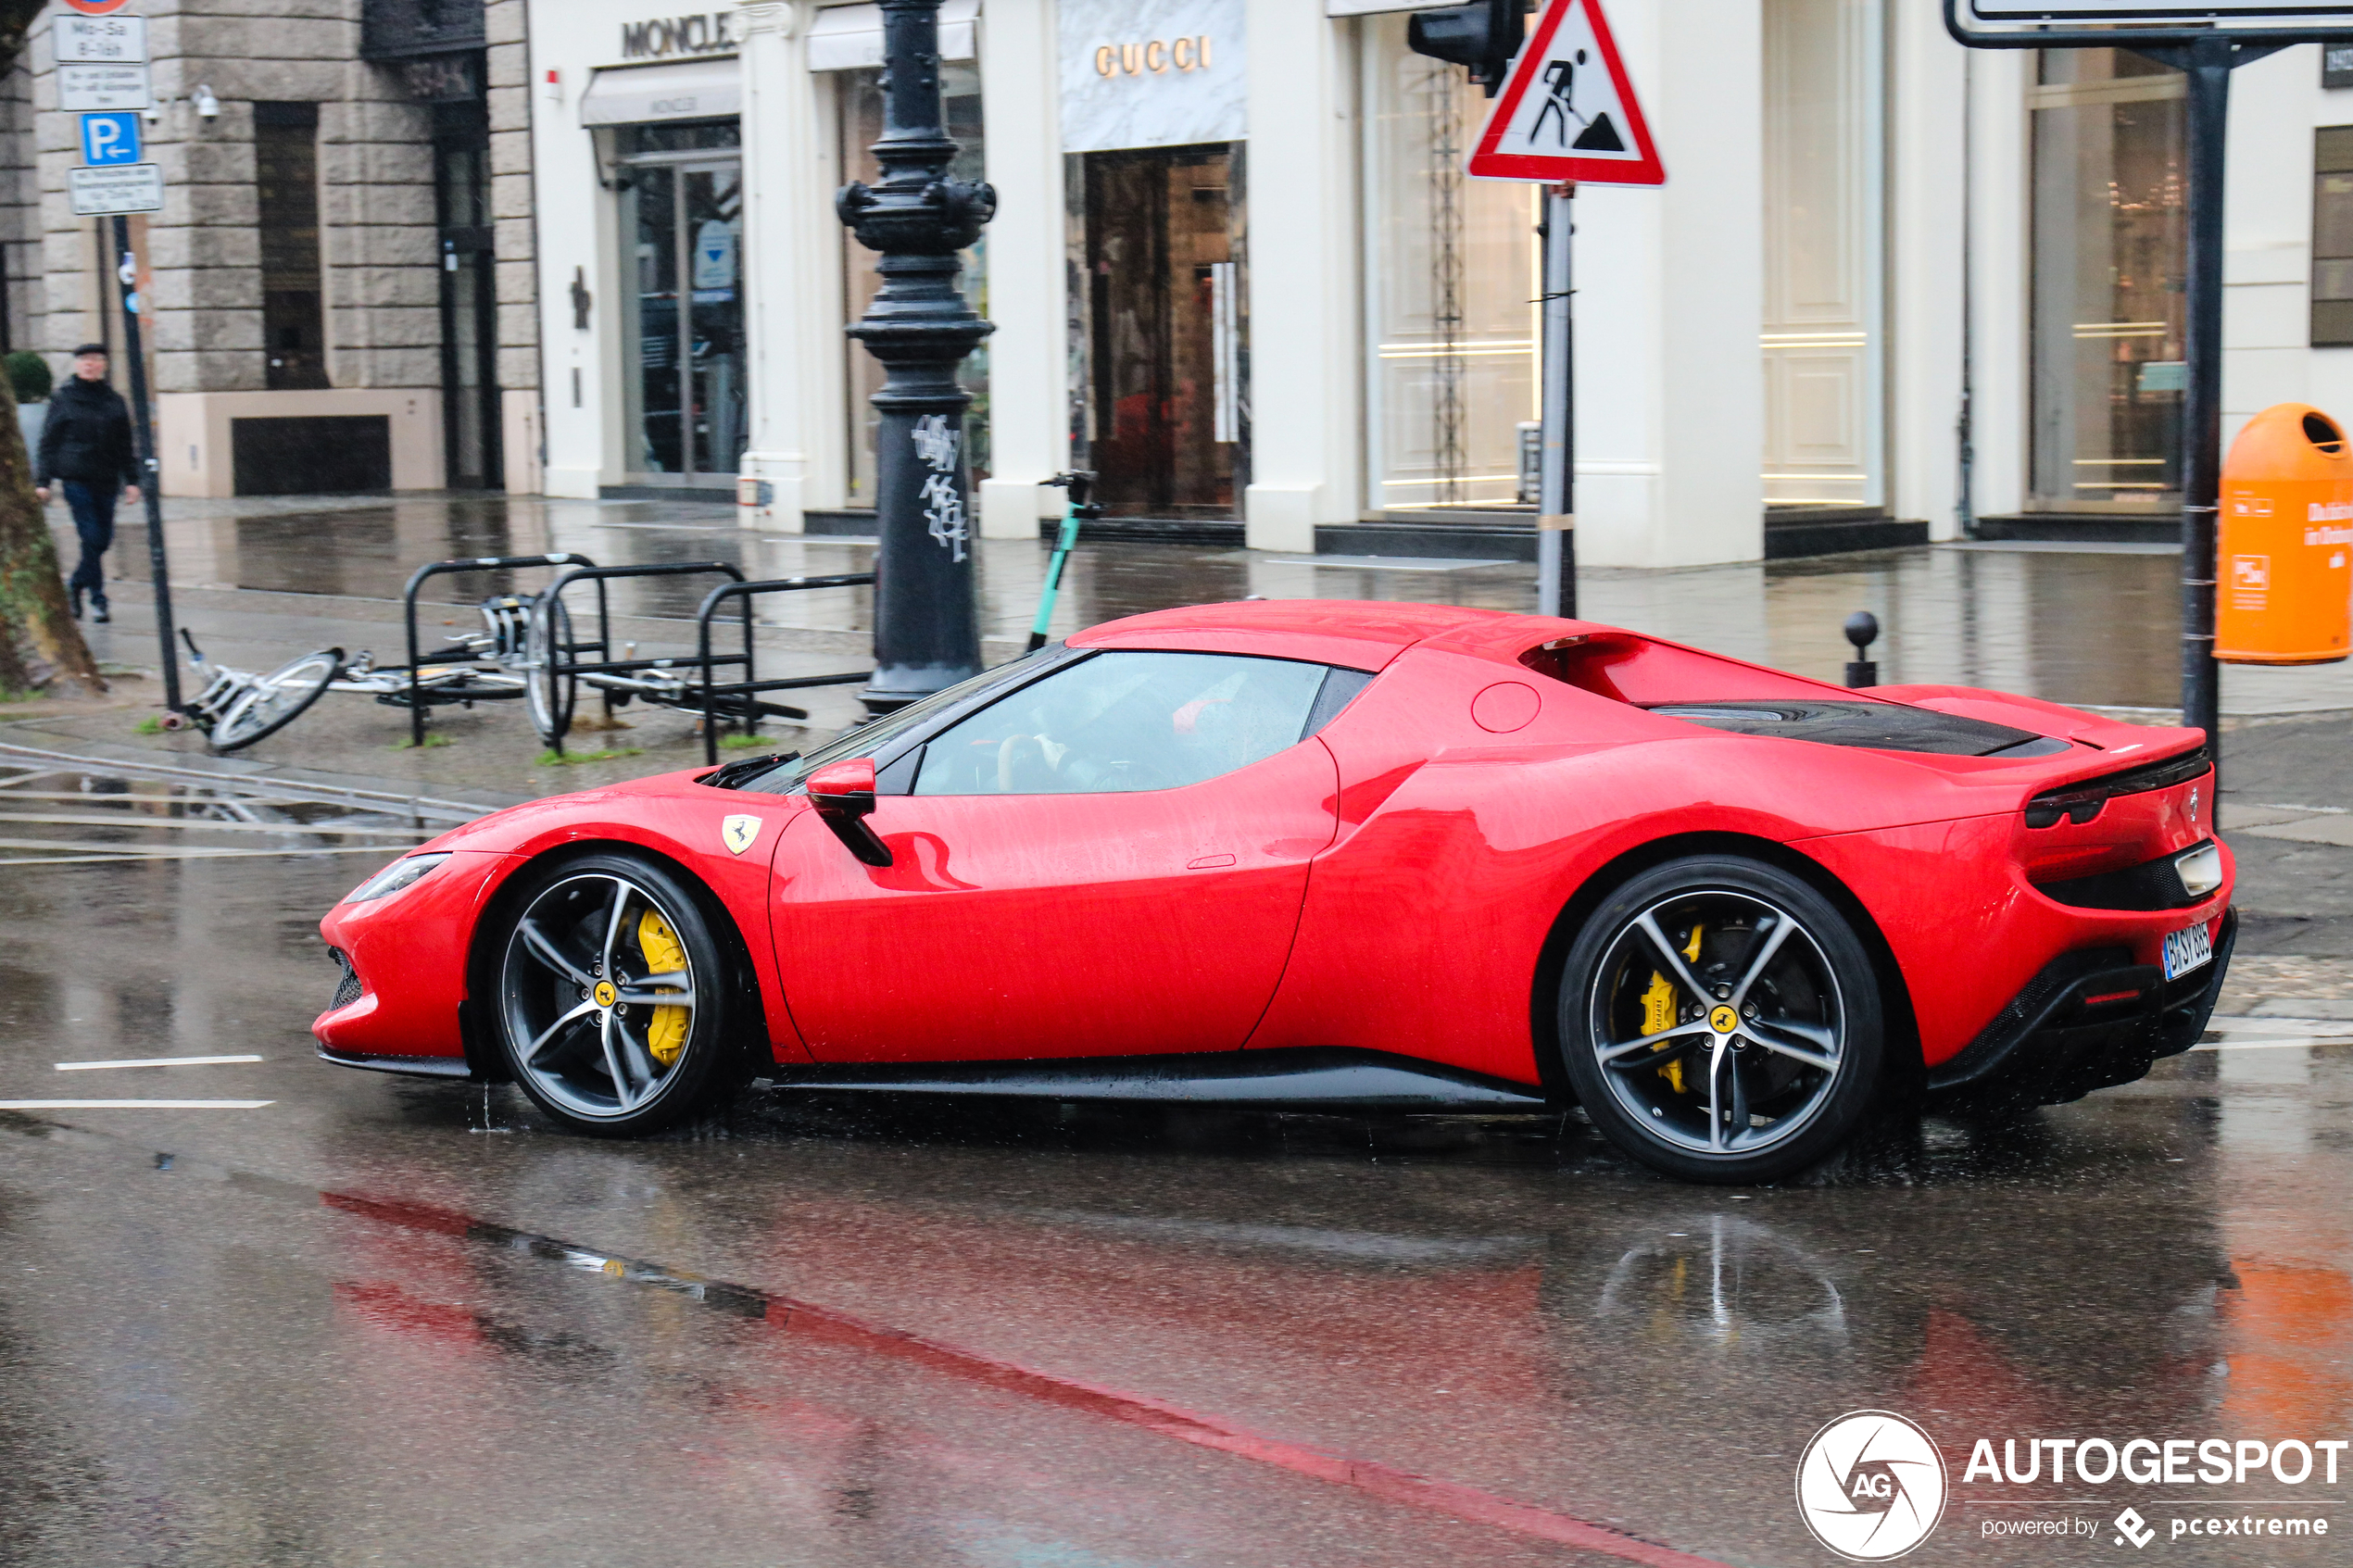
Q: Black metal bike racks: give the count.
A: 3